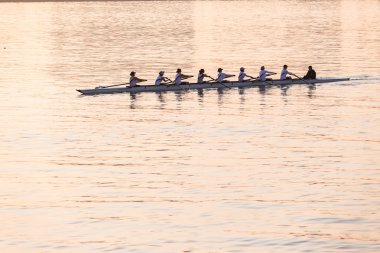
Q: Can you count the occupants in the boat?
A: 9